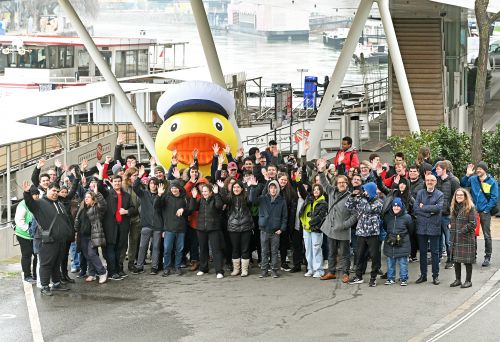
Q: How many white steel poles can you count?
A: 4